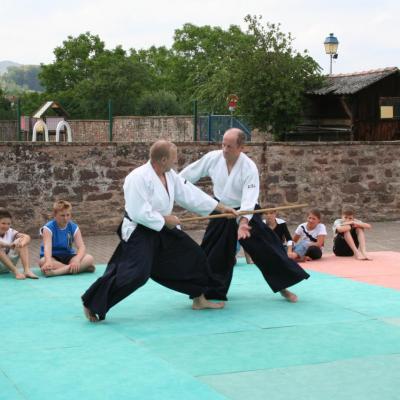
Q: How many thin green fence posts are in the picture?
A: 3